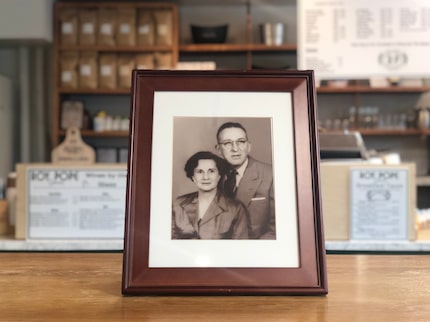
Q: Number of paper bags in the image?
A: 12